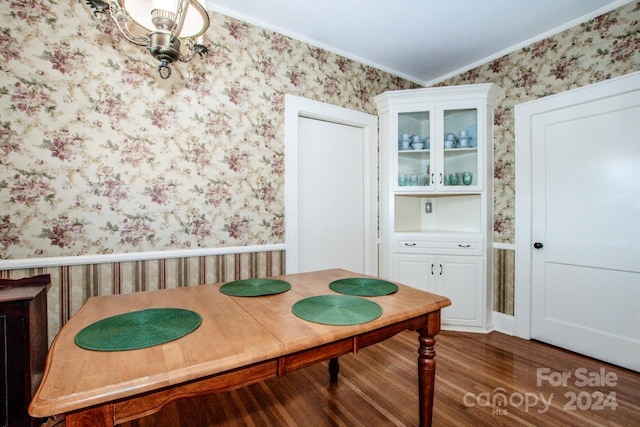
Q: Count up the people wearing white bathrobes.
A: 0